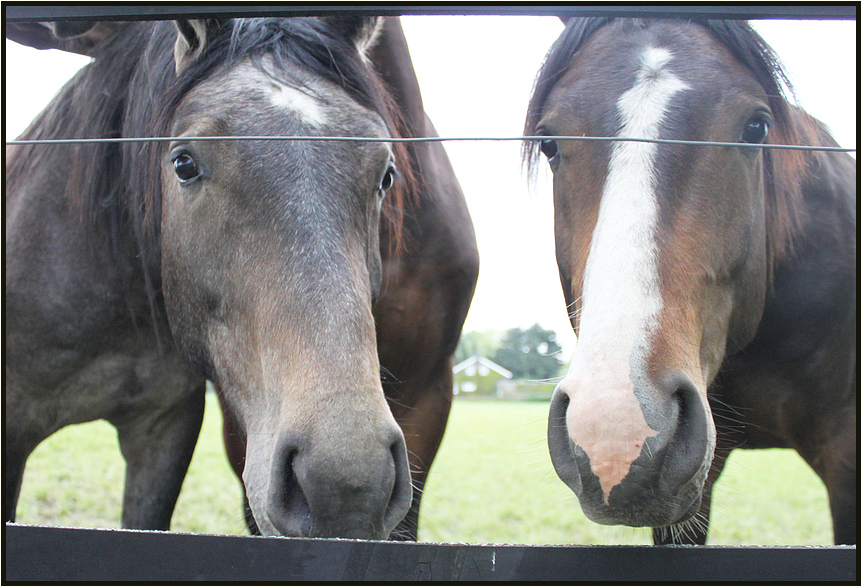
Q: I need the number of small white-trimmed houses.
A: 1